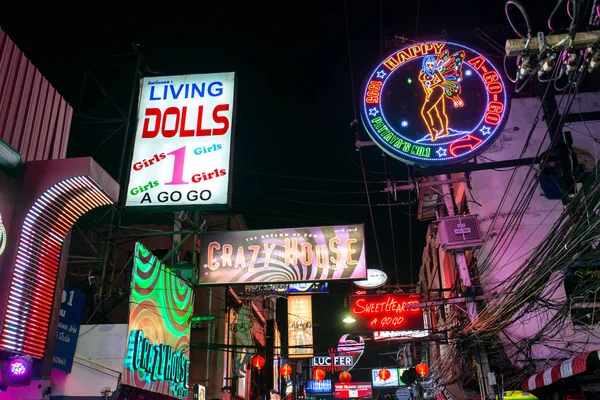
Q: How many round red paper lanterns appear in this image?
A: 6